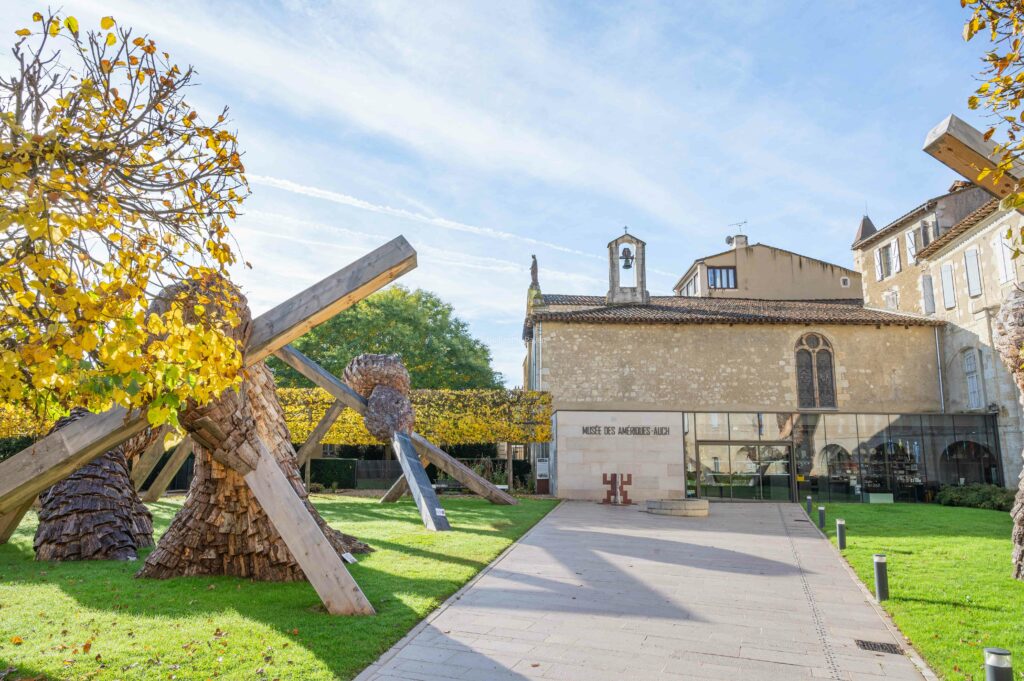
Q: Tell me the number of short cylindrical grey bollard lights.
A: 5